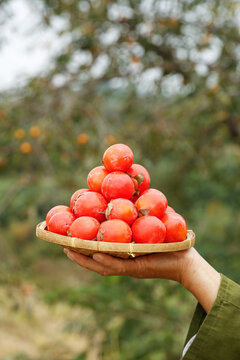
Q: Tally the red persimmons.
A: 15